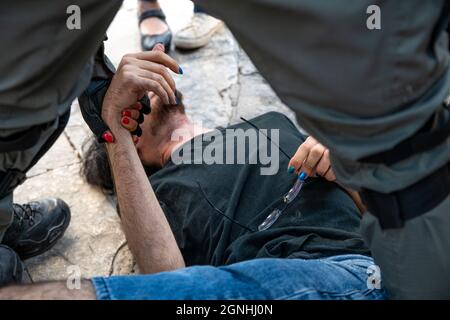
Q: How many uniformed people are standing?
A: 2